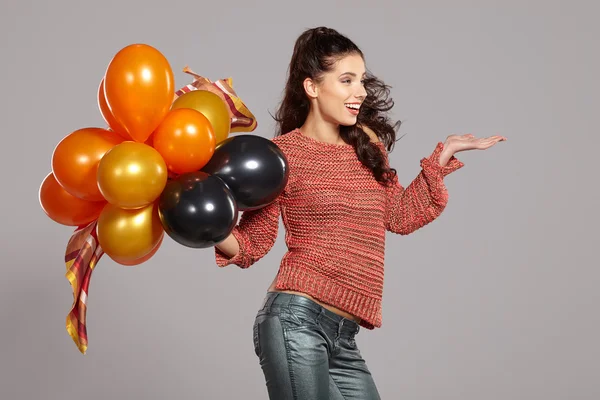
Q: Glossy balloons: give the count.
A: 11